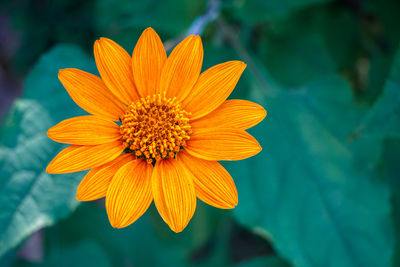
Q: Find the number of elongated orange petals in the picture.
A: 13